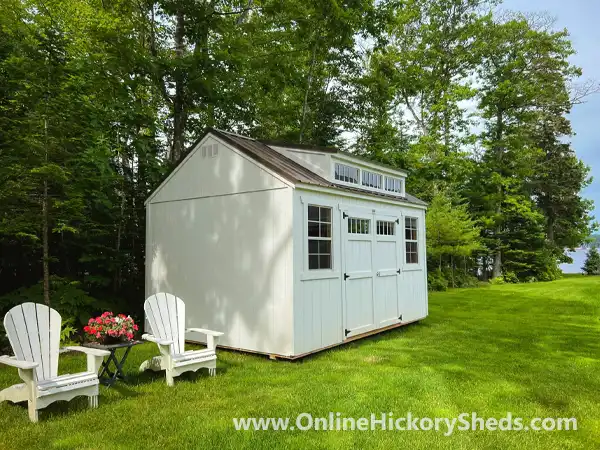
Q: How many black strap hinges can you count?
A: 6